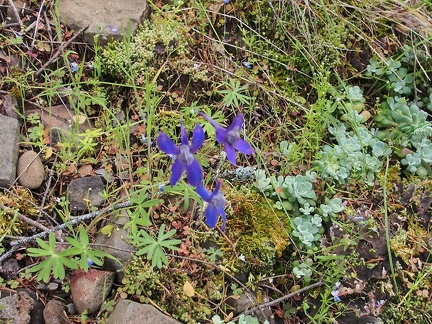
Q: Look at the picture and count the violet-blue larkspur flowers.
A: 3